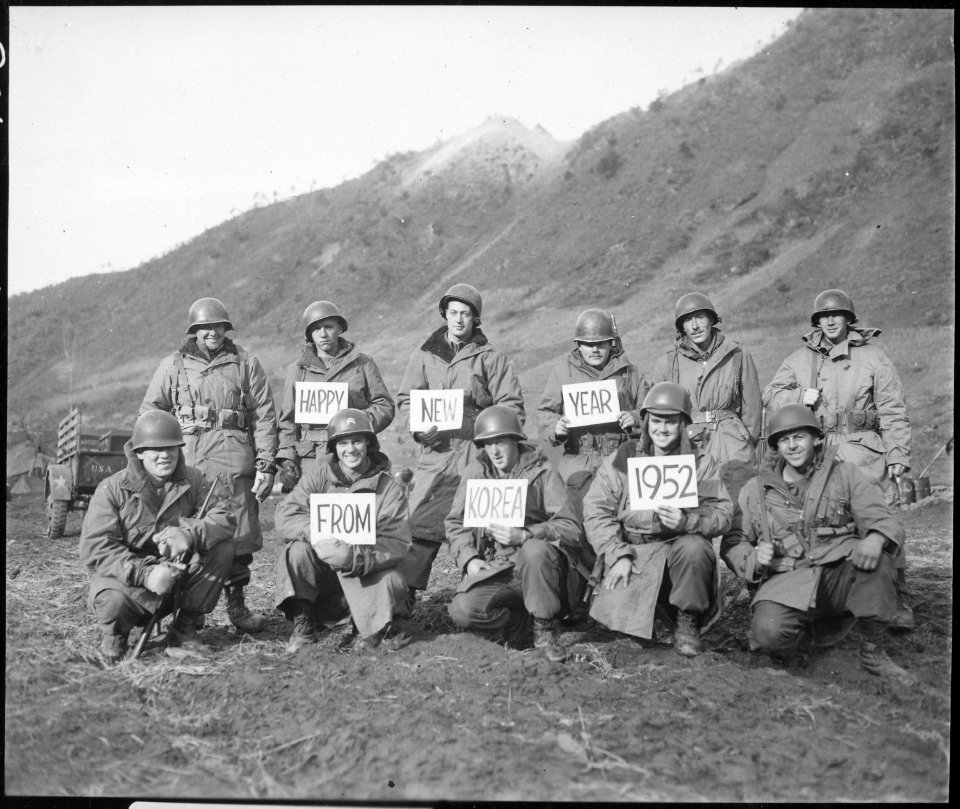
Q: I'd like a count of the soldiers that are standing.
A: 6